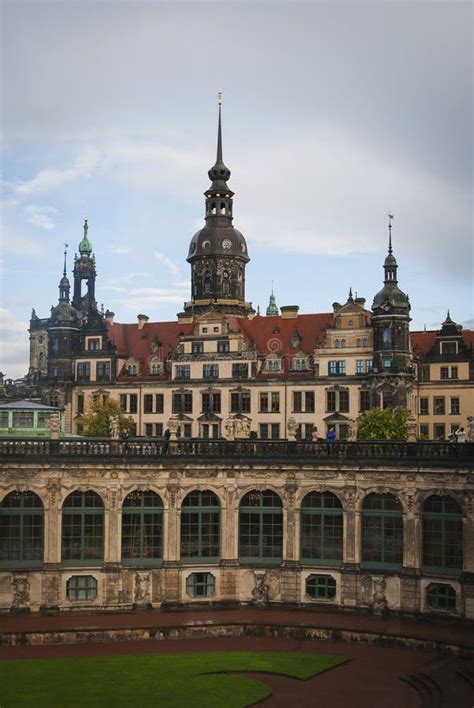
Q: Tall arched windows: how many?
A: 8